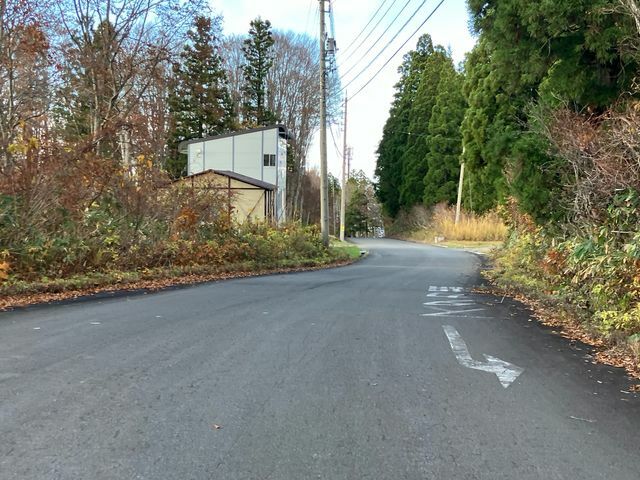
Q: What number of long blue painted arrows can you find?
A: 0